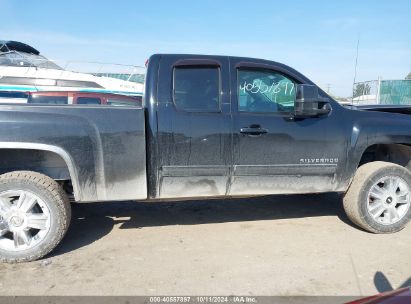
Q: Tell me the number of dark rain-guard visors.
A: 2